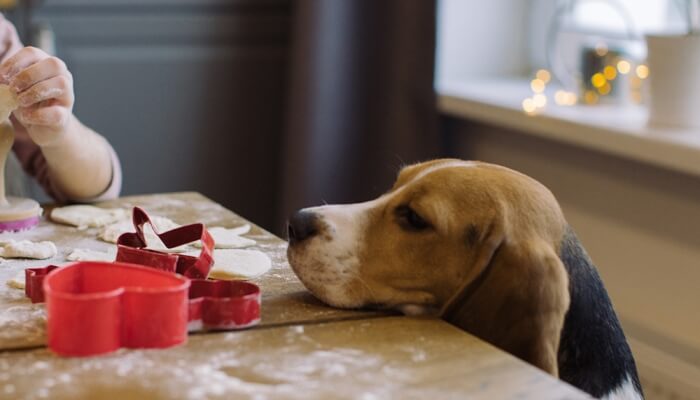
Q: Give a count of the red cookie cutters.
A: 4